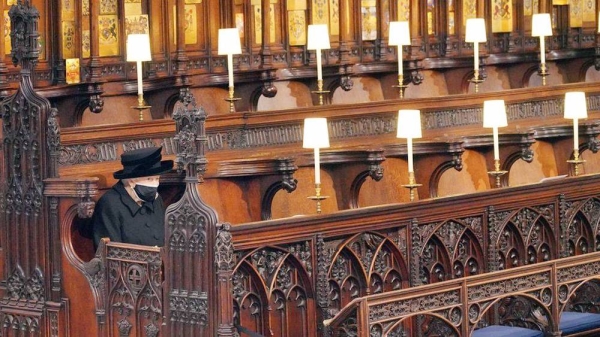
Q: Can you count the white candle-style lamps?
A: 10